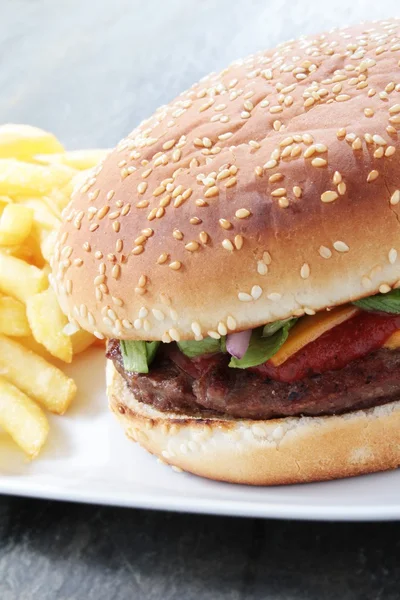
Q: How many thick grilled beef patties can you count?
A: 1